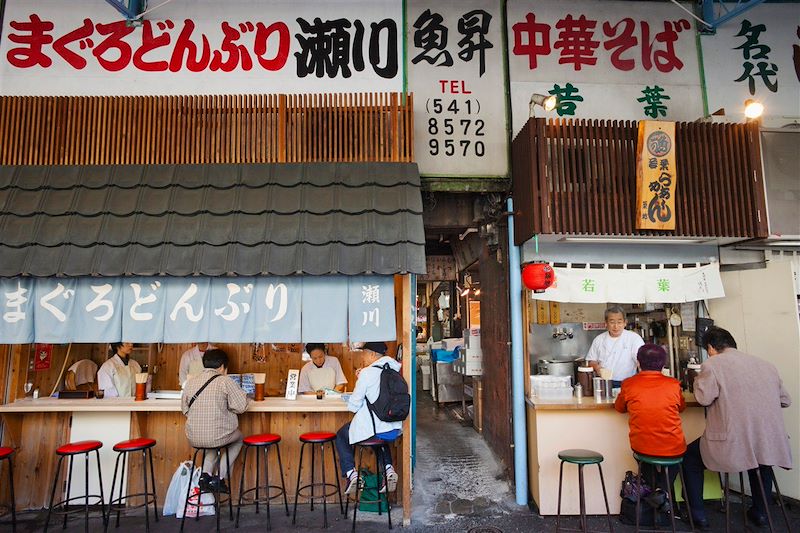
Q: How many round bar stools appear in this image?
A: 10